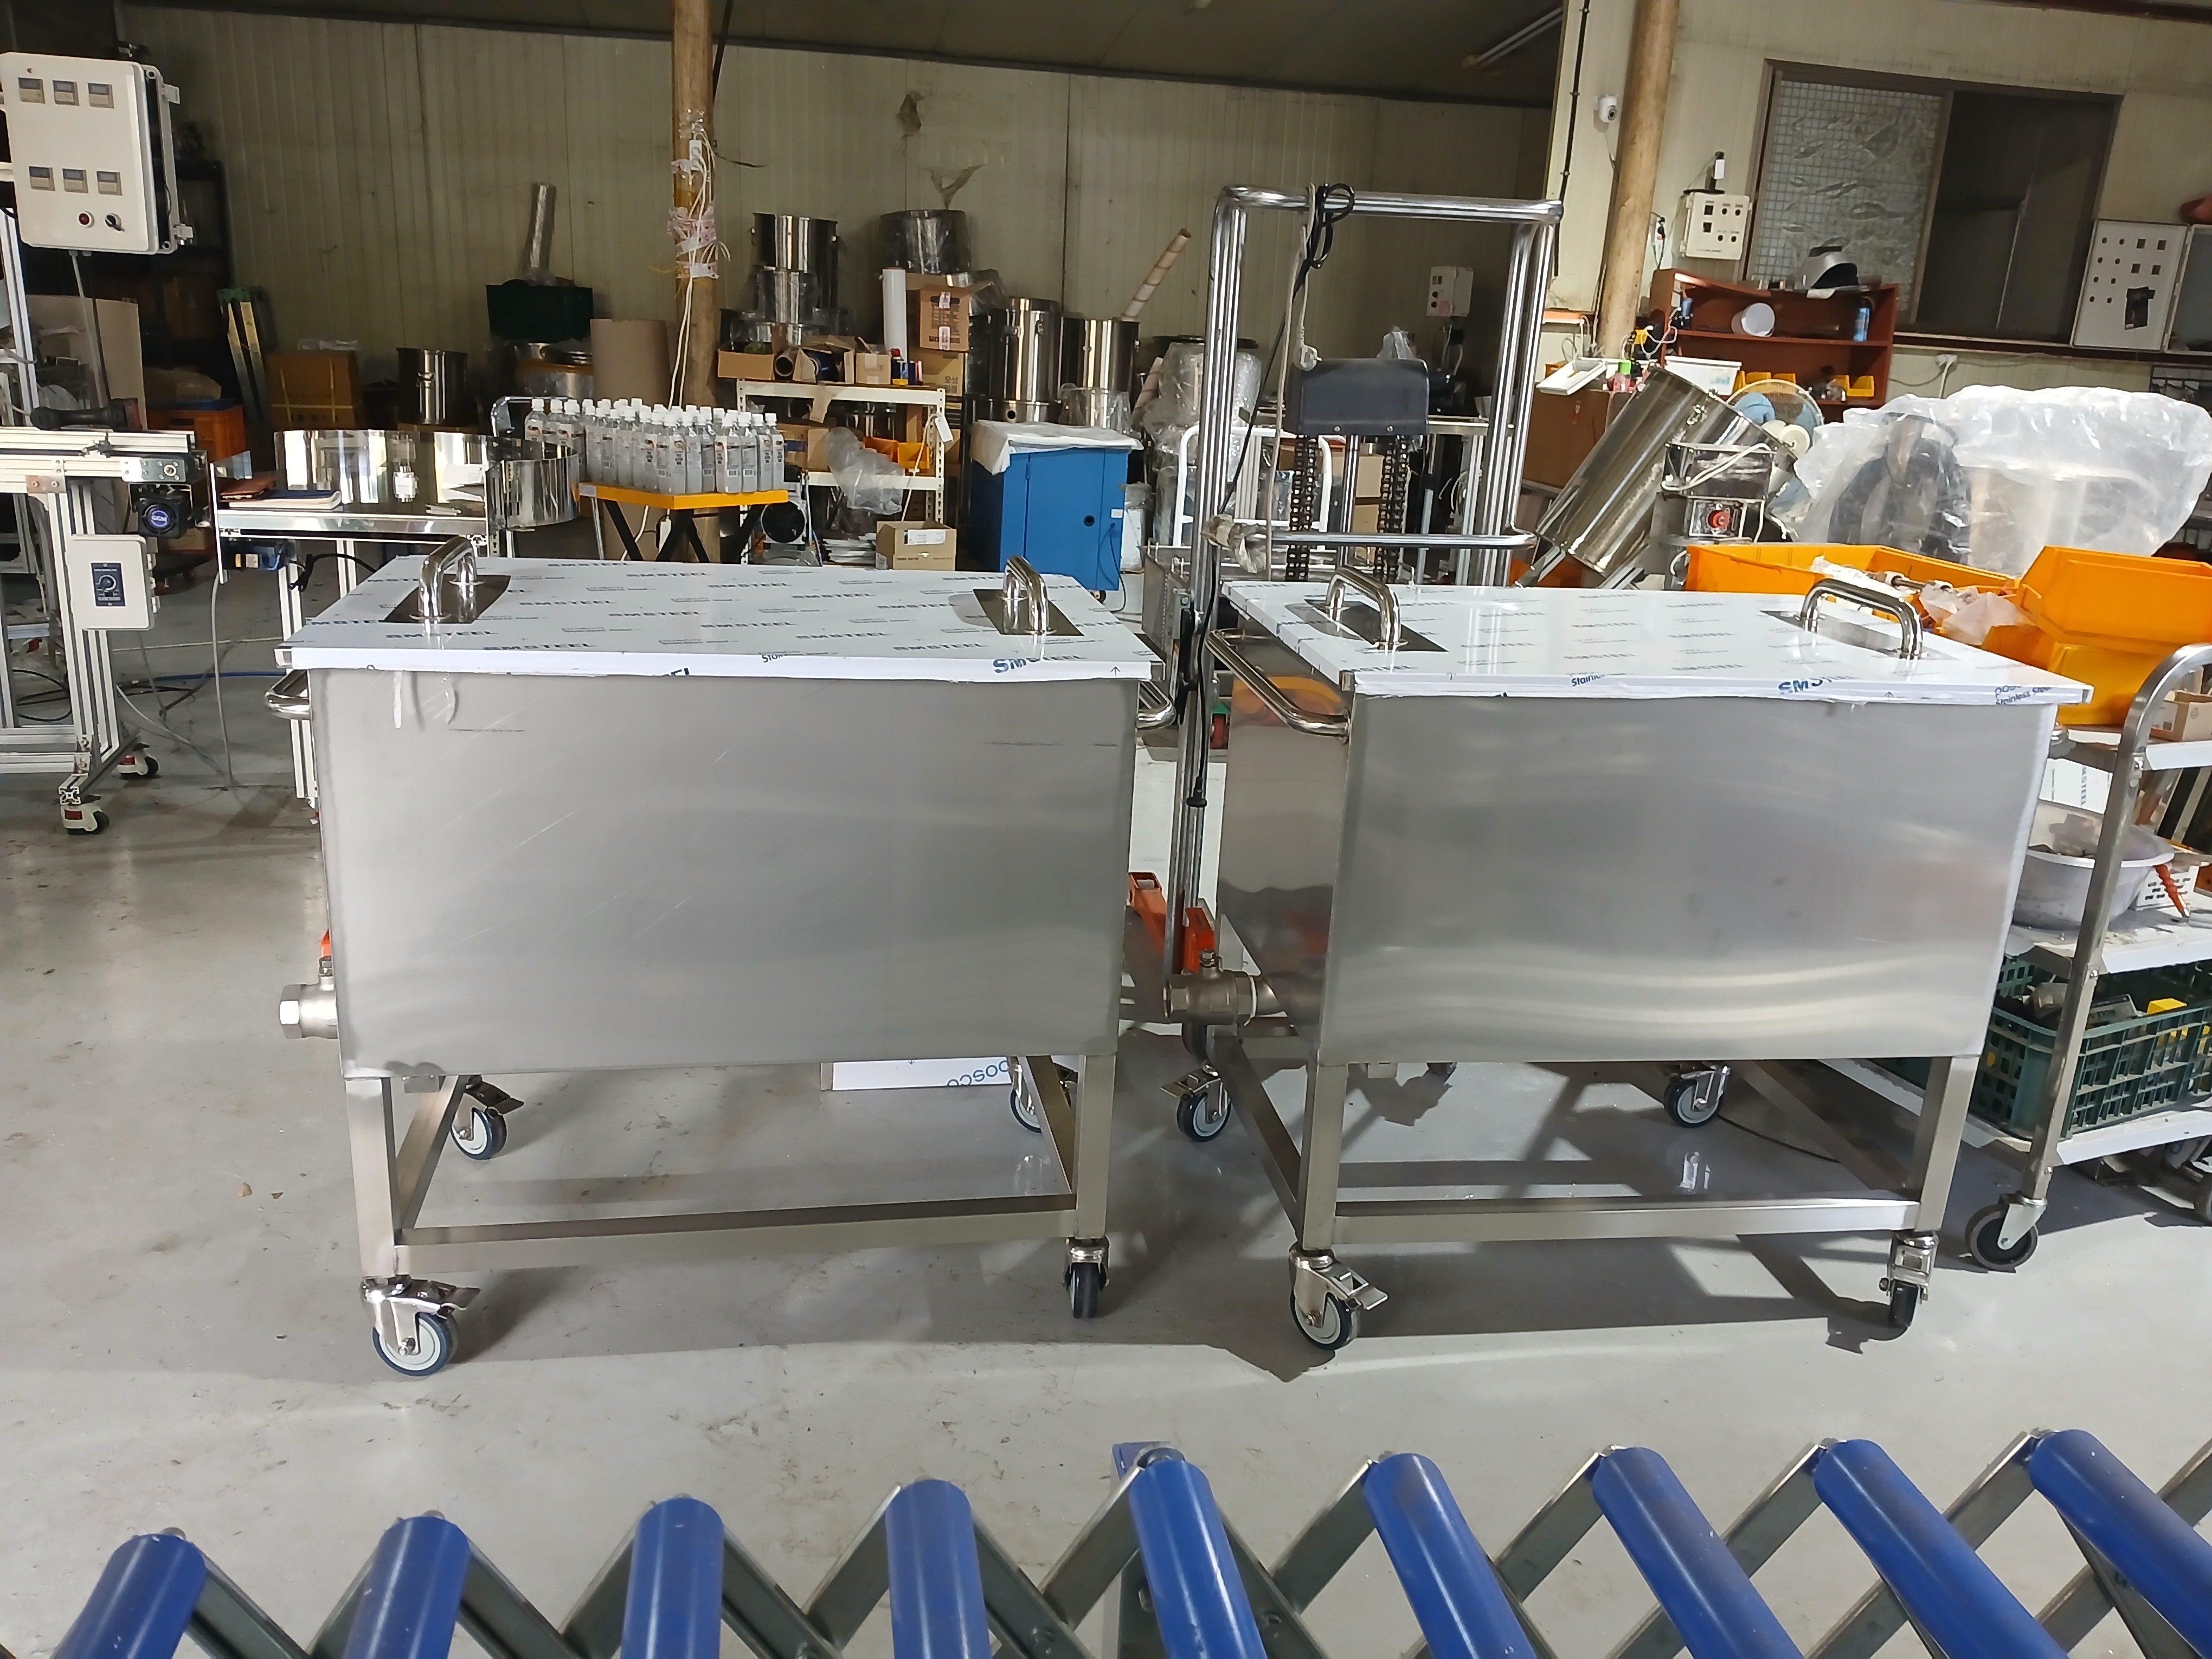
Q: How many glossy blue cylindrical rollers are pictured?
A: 9